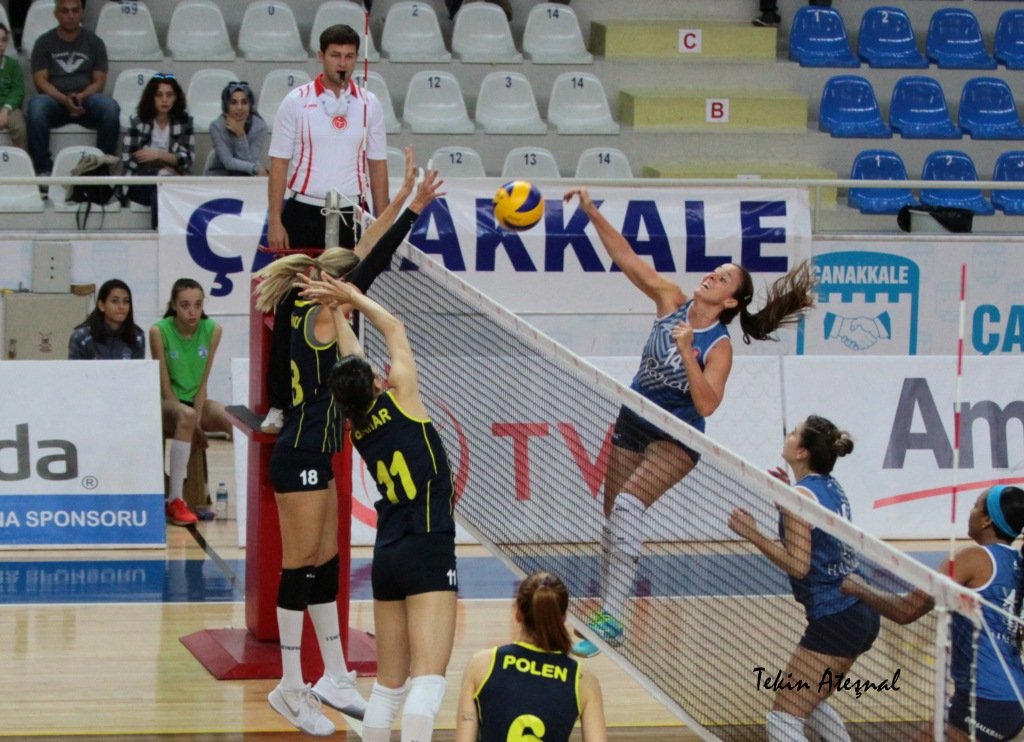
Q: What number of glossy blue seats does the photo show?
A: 10